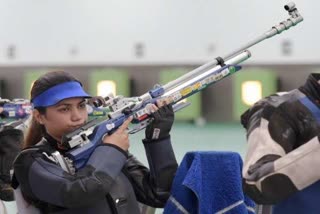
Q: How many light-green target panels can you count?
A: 4